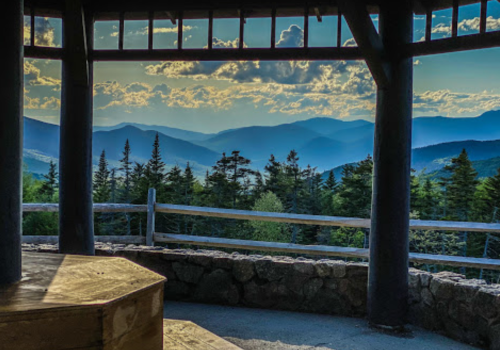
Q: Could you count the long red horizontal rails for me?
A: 0